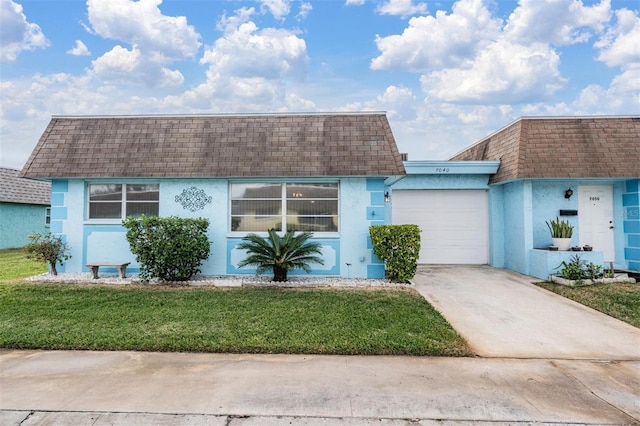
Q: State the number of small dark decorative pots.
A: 3